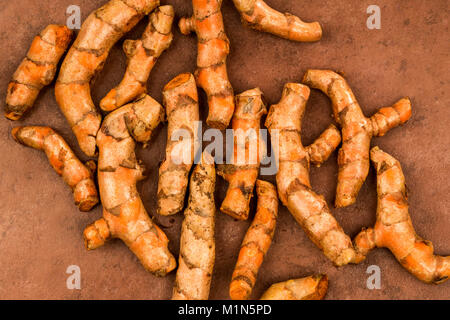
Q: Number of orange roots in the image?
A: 15